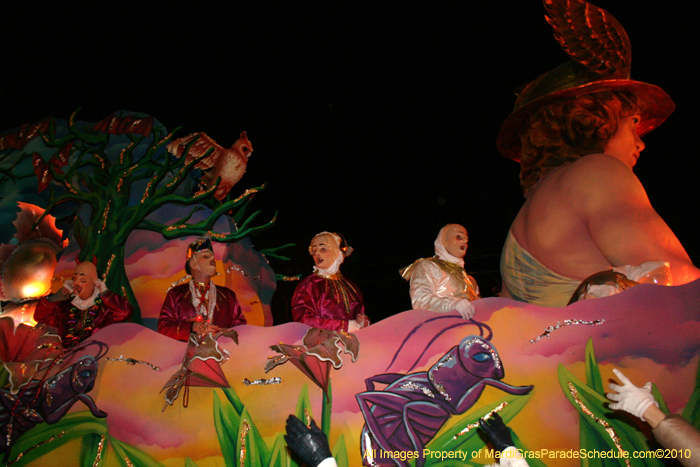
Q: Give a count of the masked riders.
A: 4